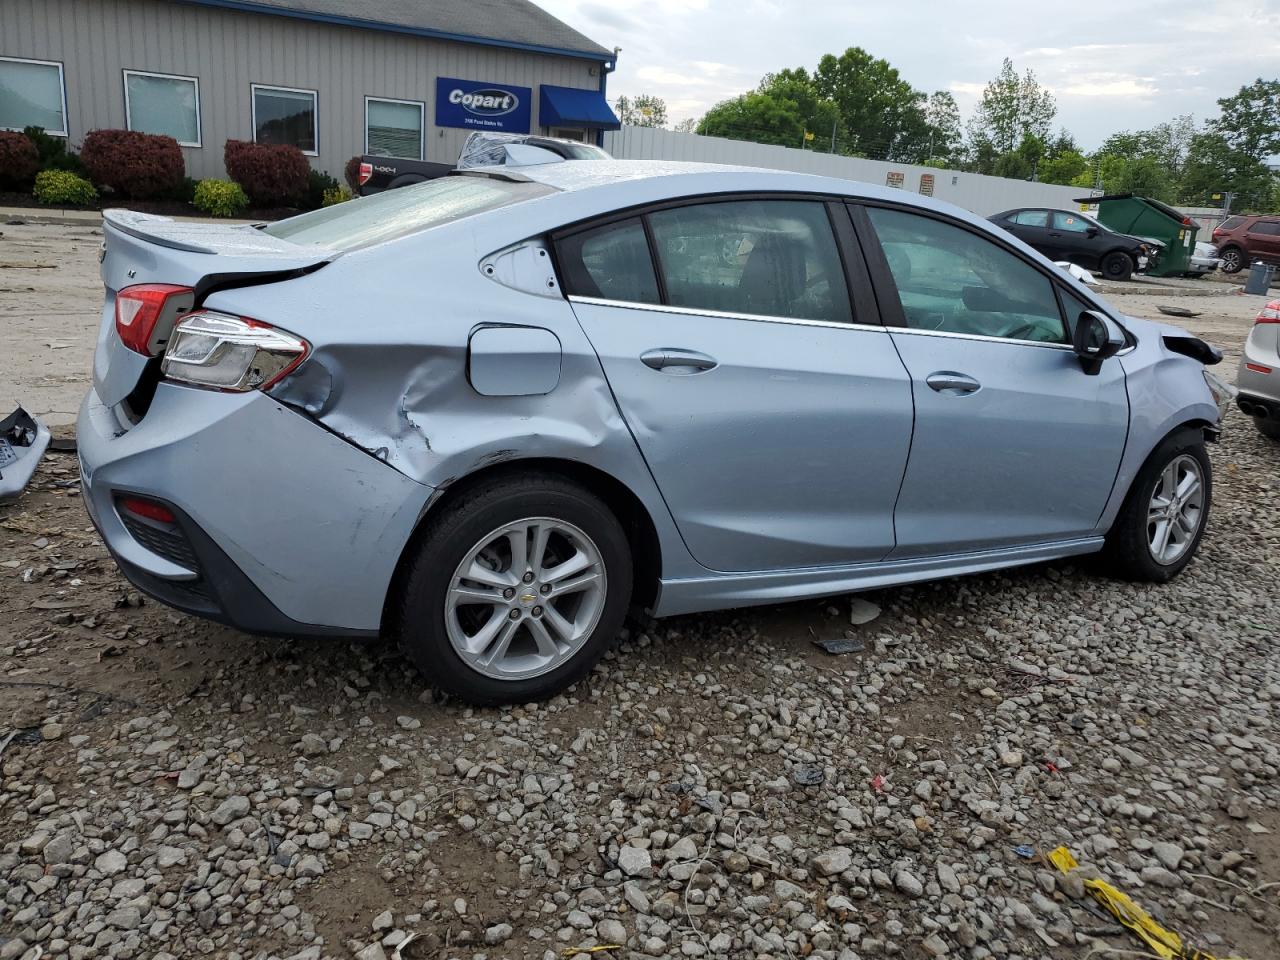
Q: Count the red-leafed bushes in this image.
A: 4